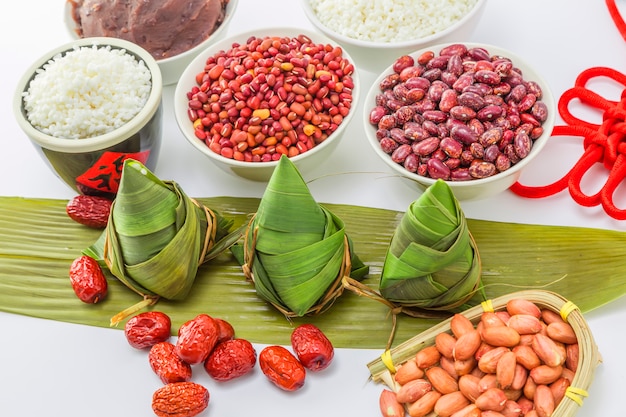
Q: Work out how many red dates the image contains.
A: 10